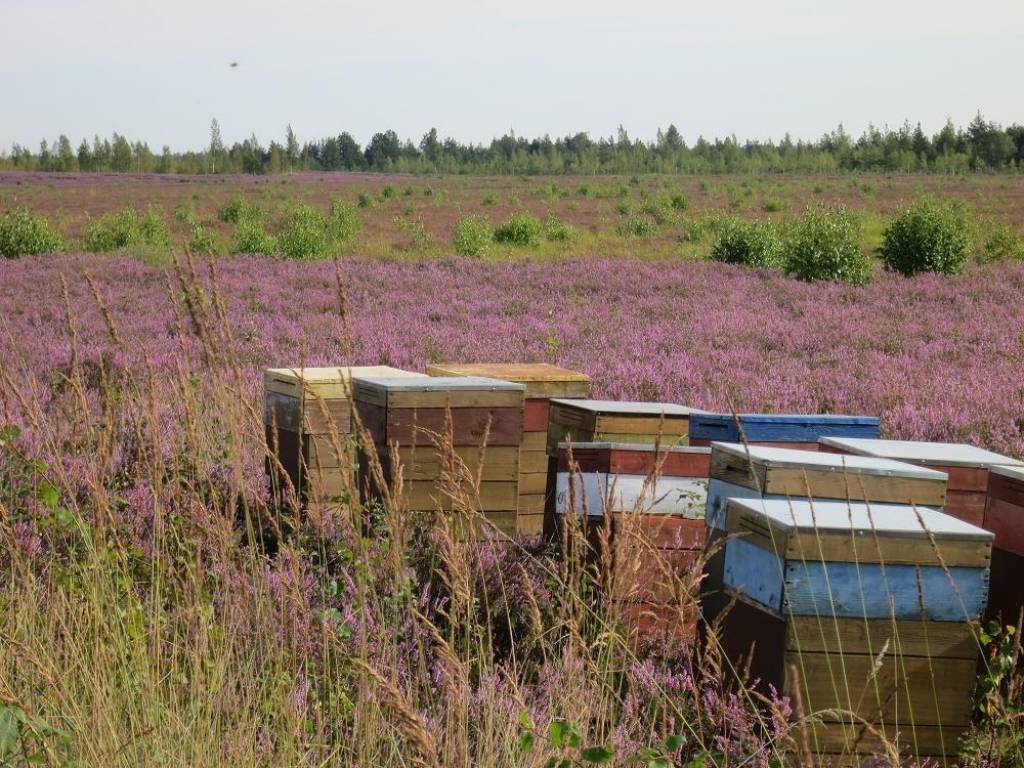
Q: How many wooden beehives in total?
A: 10